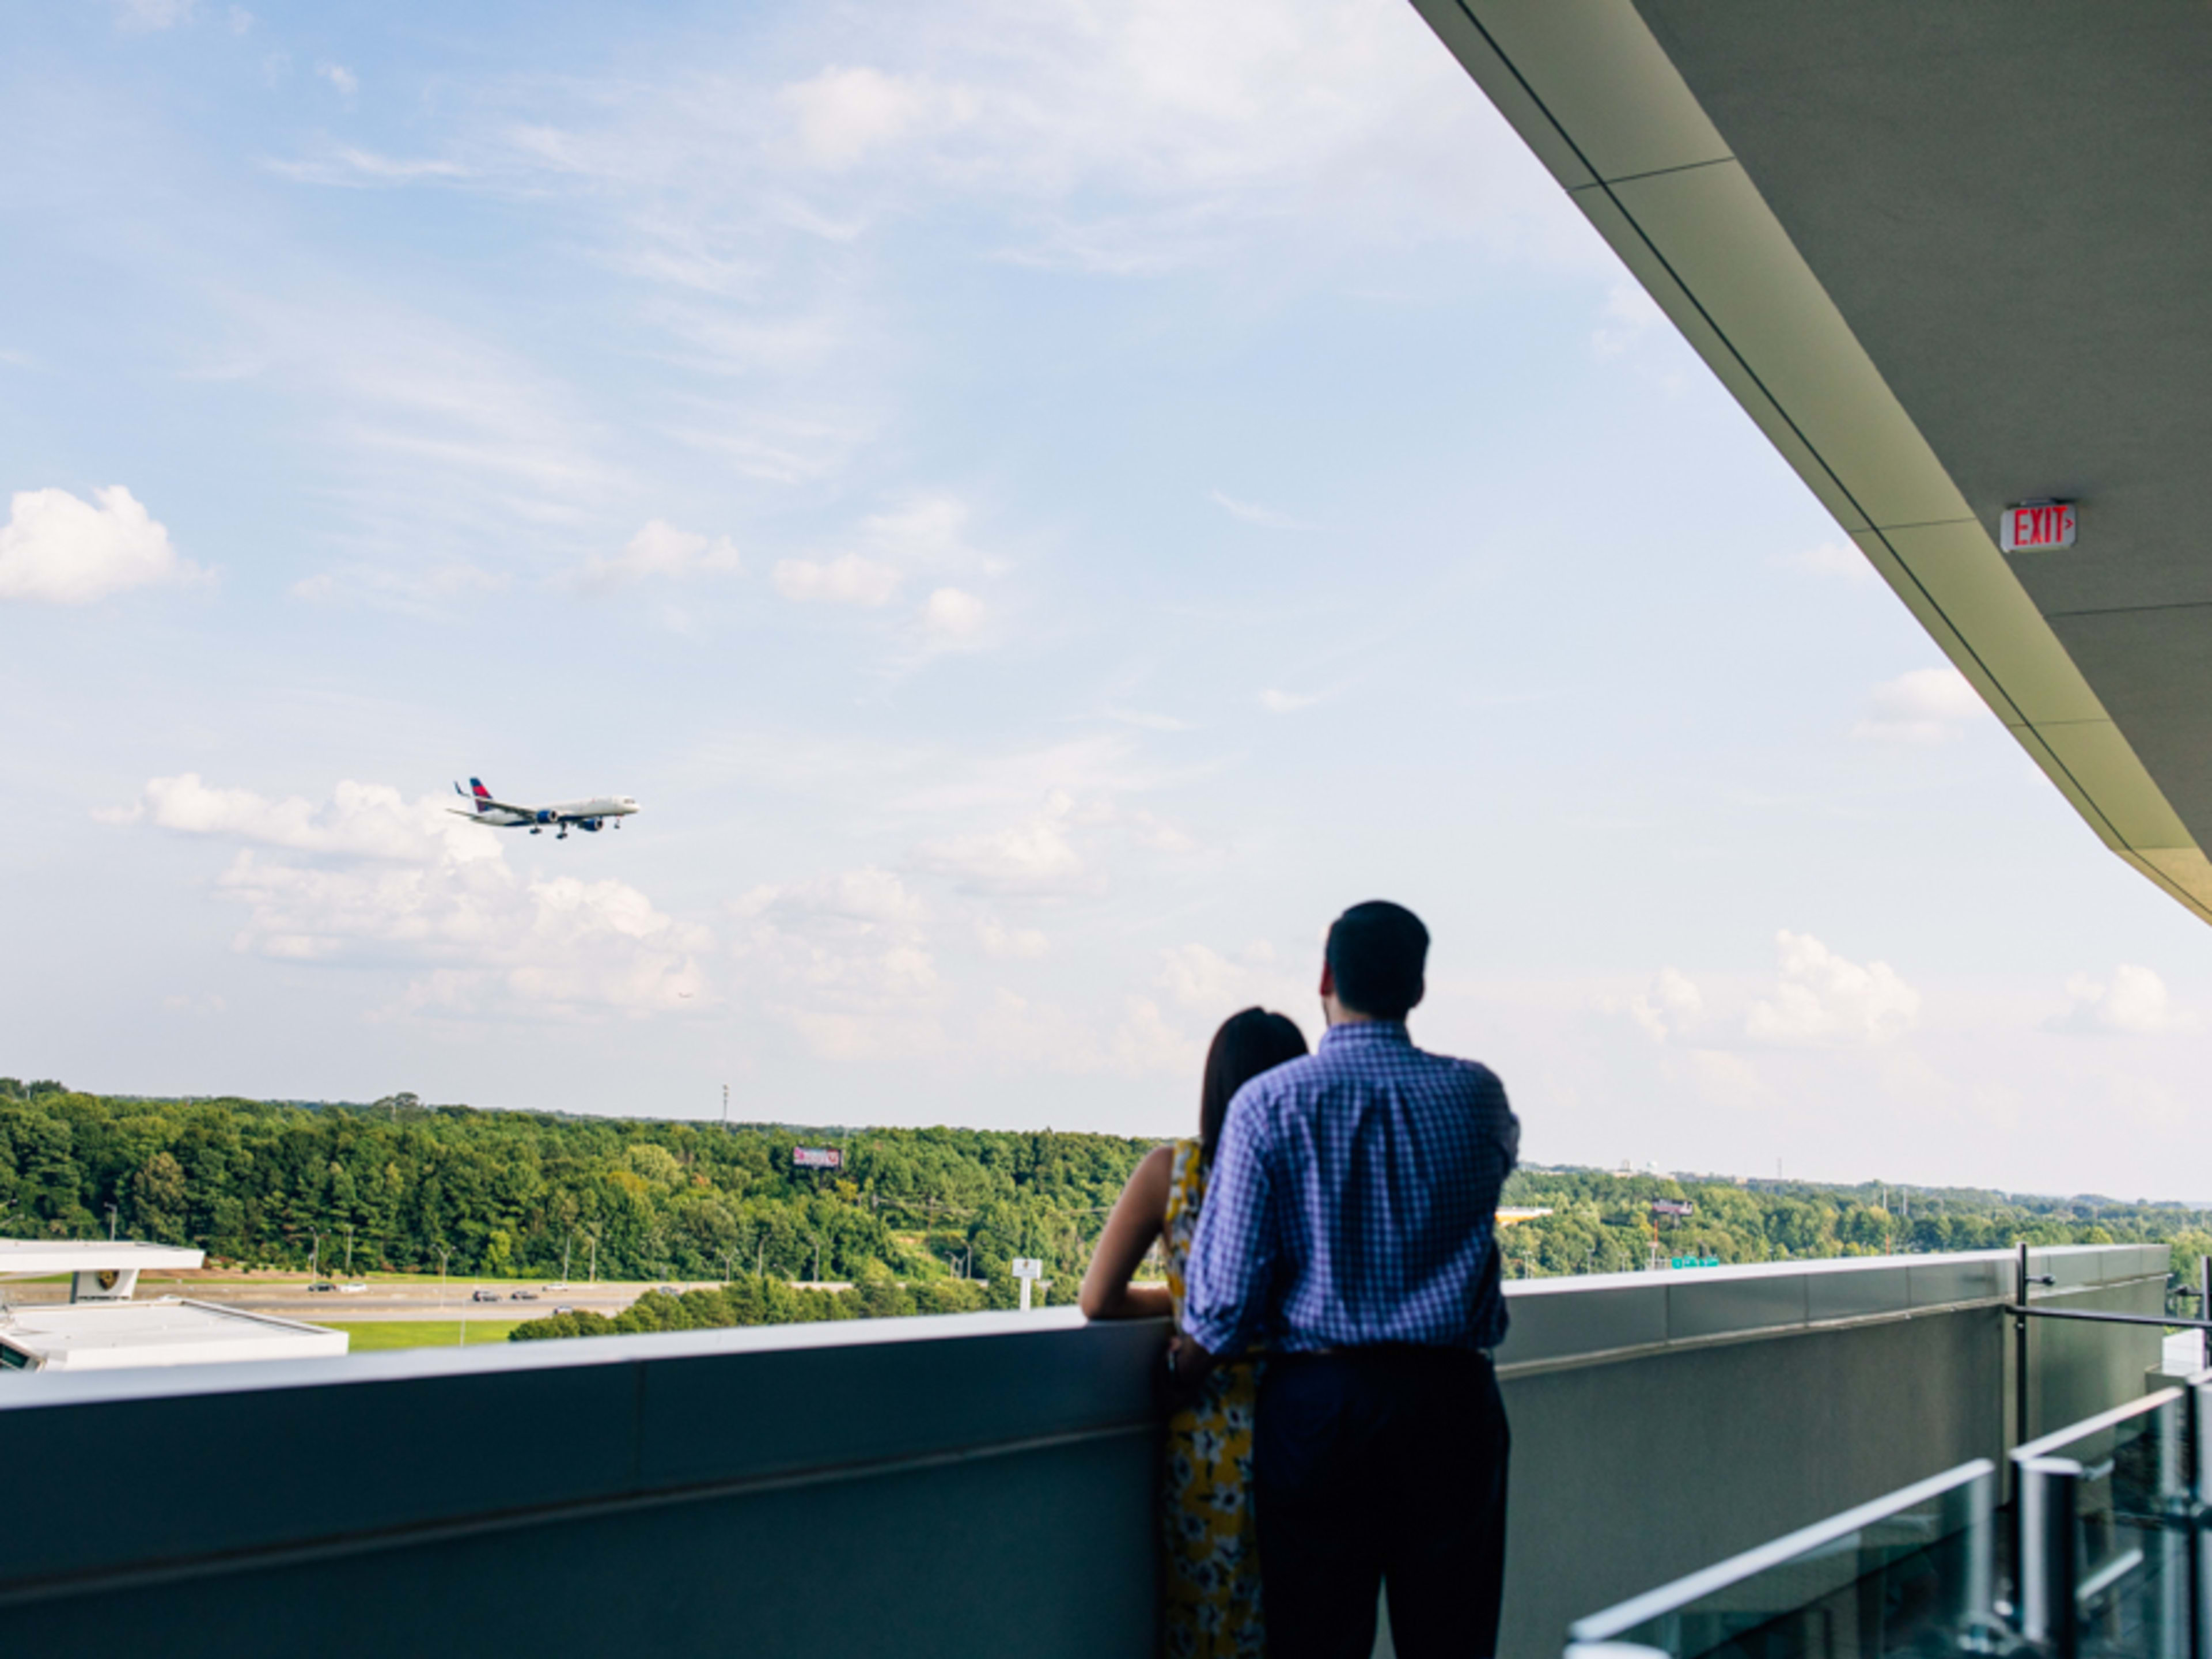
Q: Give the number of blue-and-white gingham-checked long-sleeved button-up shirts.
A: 1